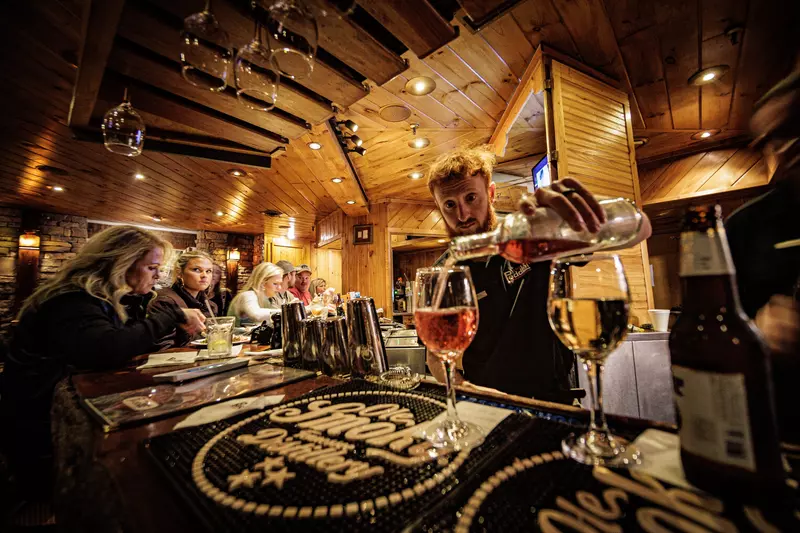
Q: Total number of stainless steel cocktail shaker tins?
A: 4